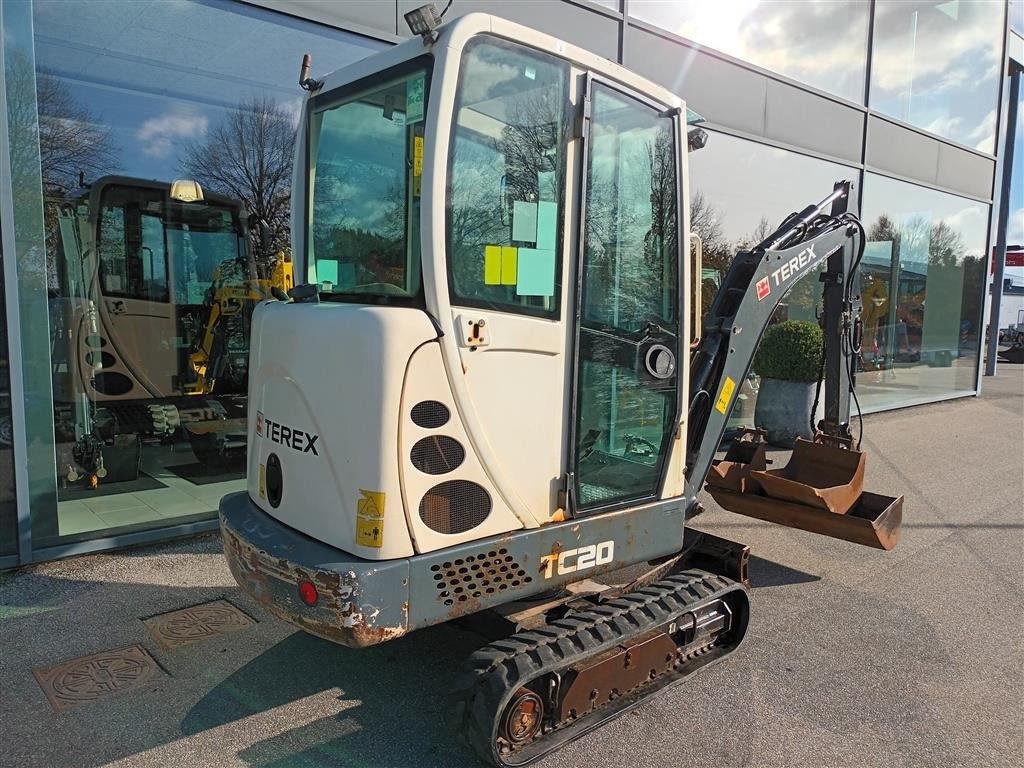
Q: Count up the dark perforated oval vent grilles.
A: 3